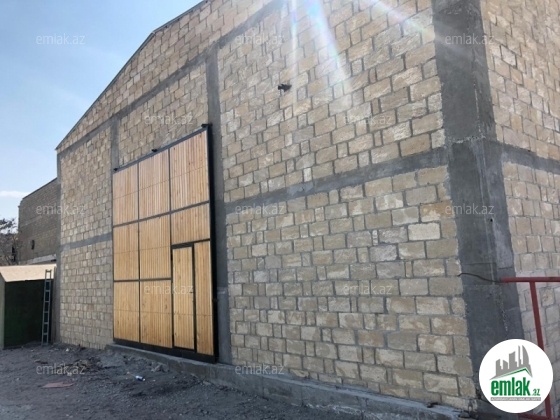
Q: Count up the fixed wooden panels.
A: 9